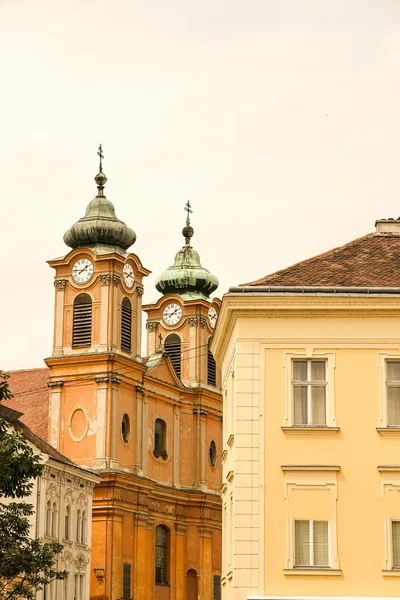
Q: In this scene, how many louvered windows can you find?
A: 4